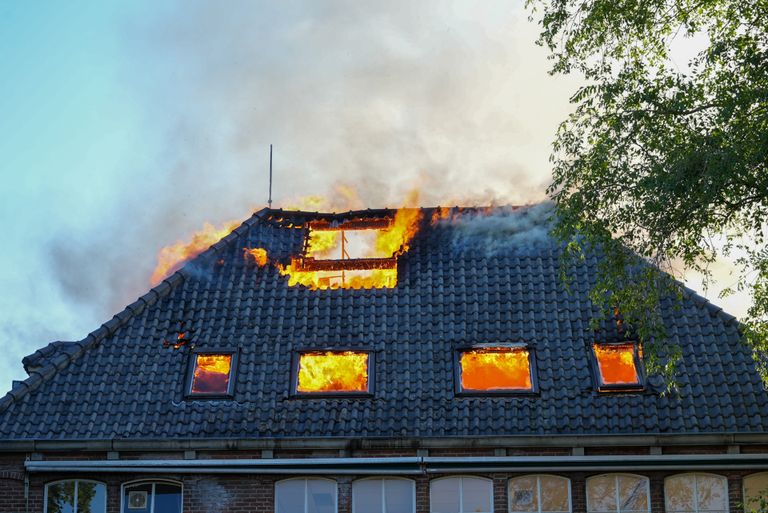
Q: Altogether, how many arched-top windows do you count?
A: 9